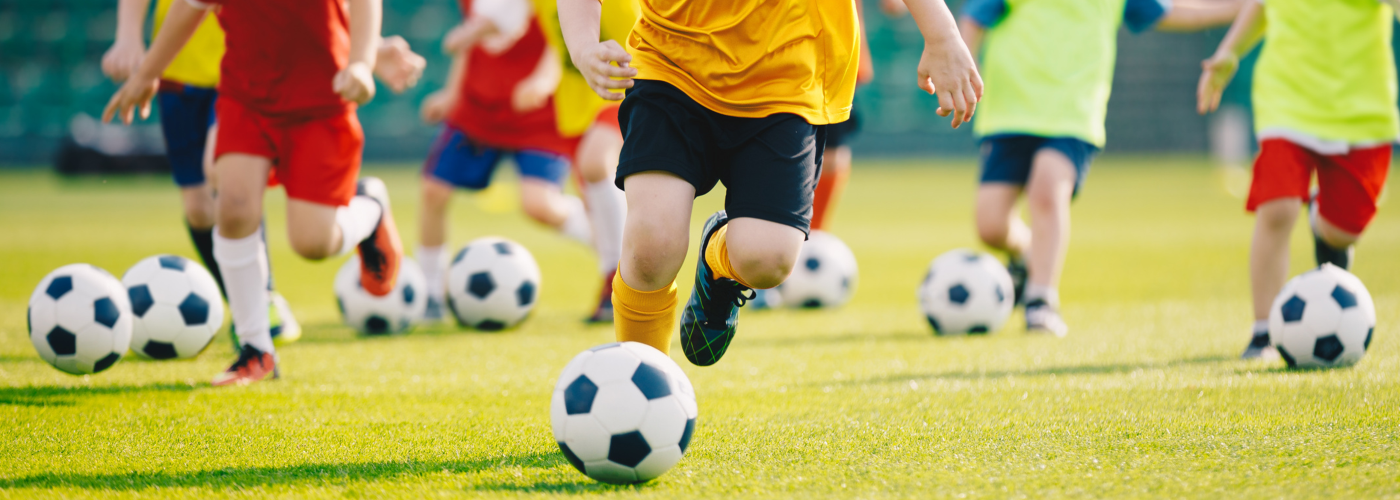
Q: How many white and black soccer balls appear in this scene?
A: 8